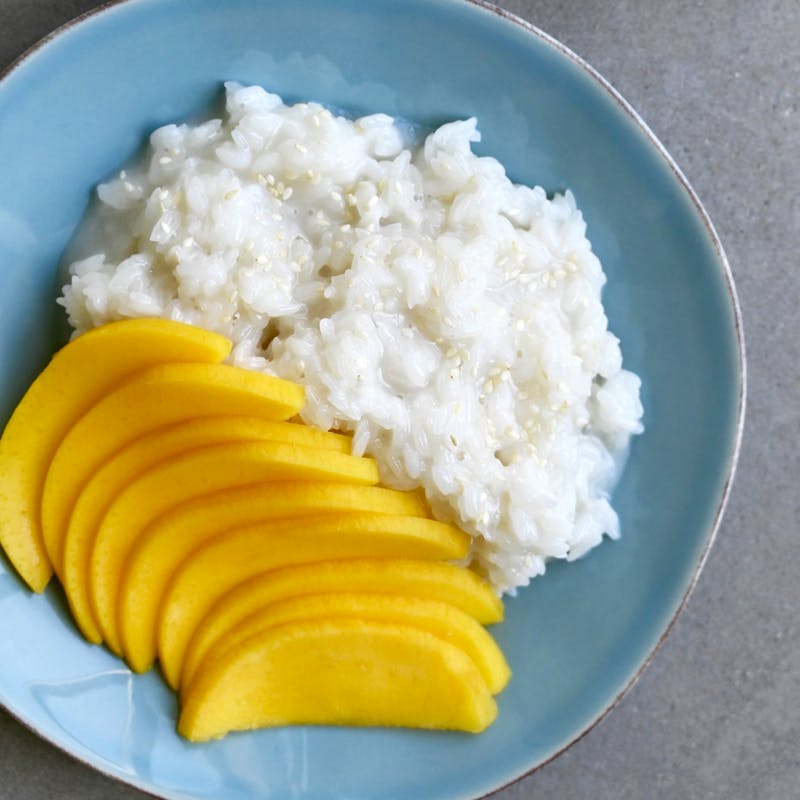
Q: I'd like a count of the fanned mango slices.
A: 9